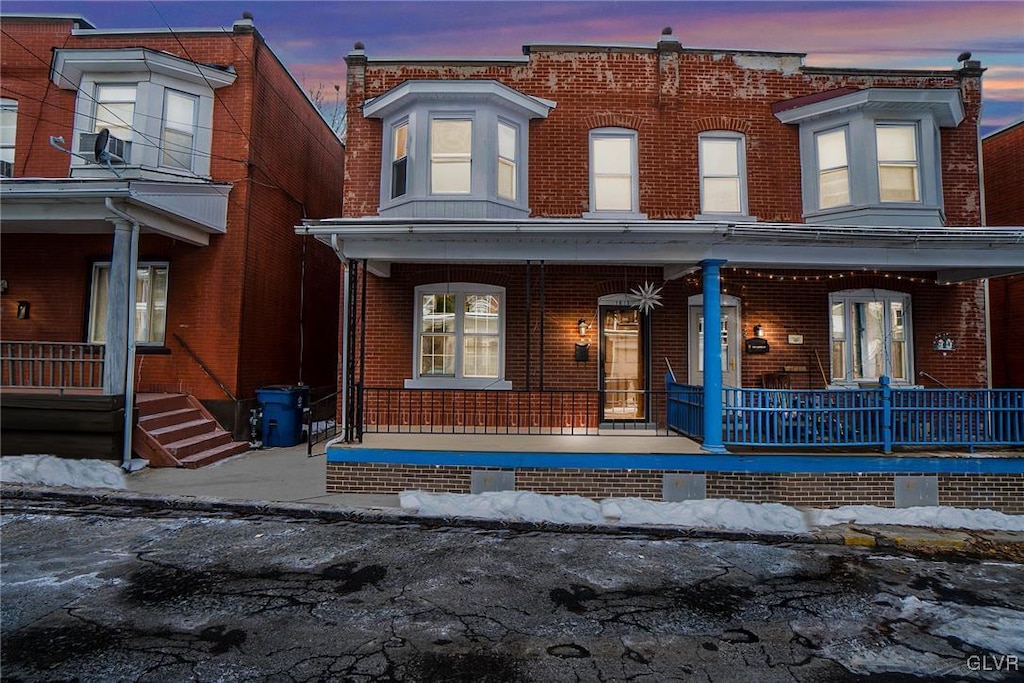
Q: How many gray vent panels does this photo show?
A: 3